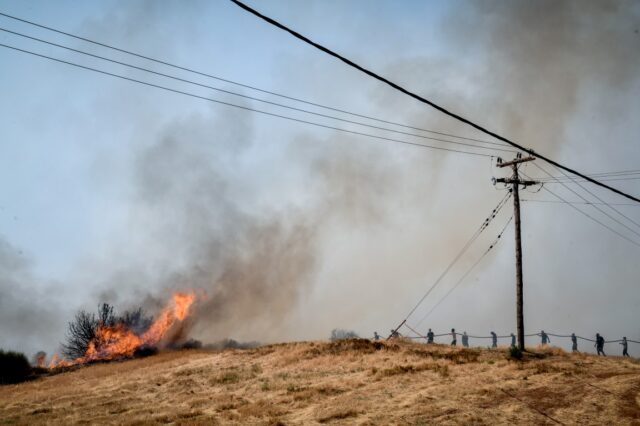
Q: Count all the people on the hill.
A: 11